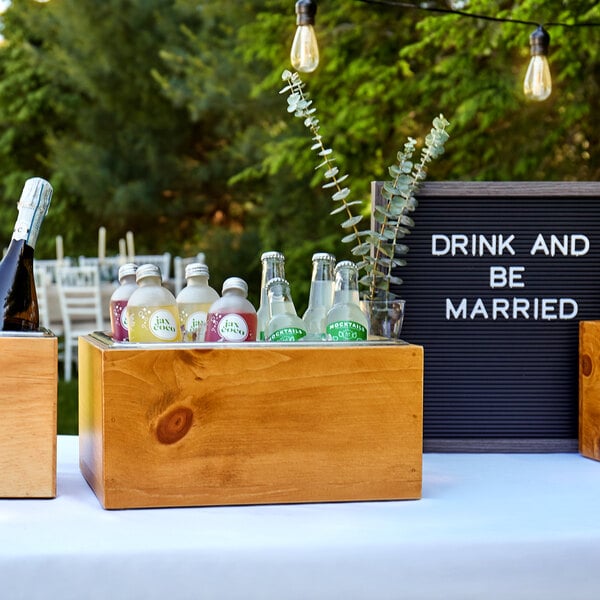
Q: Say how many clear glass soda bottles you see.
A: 4